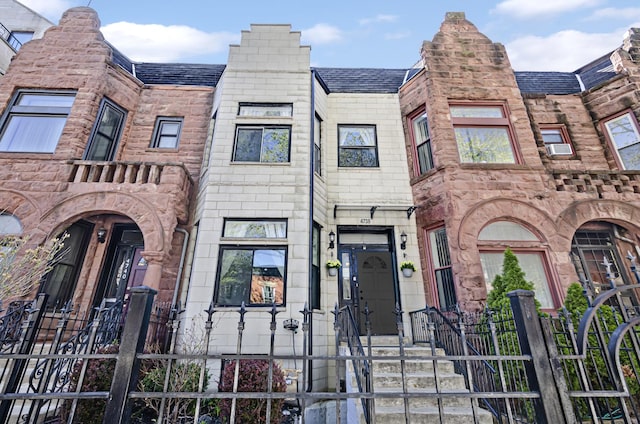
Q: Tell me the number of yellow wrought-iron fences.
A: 0